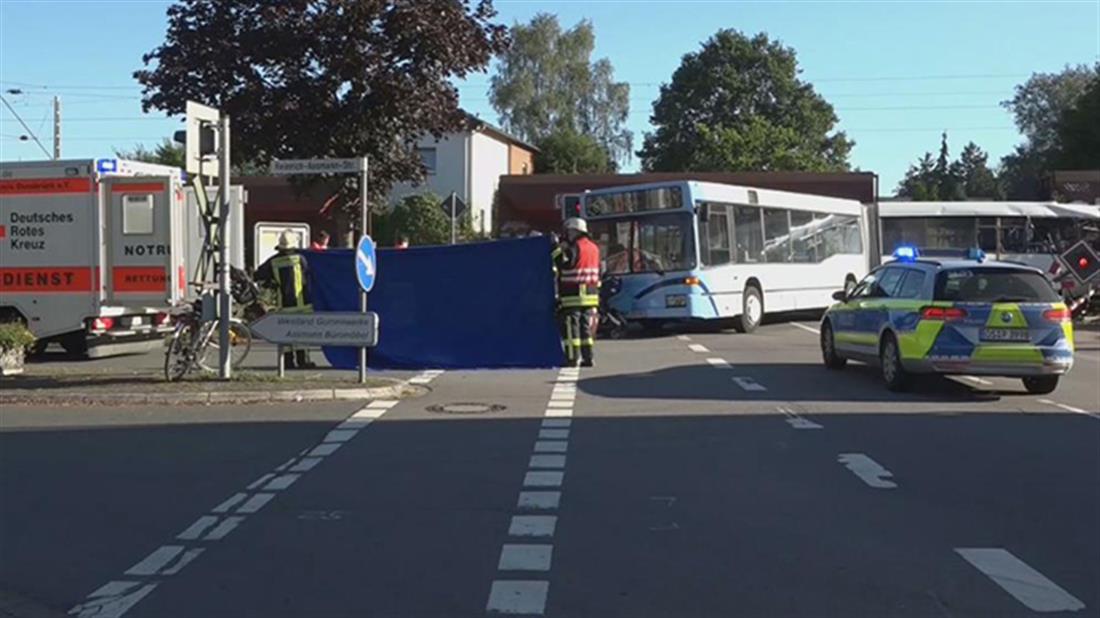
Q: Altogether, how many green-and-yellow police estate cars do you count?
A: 1